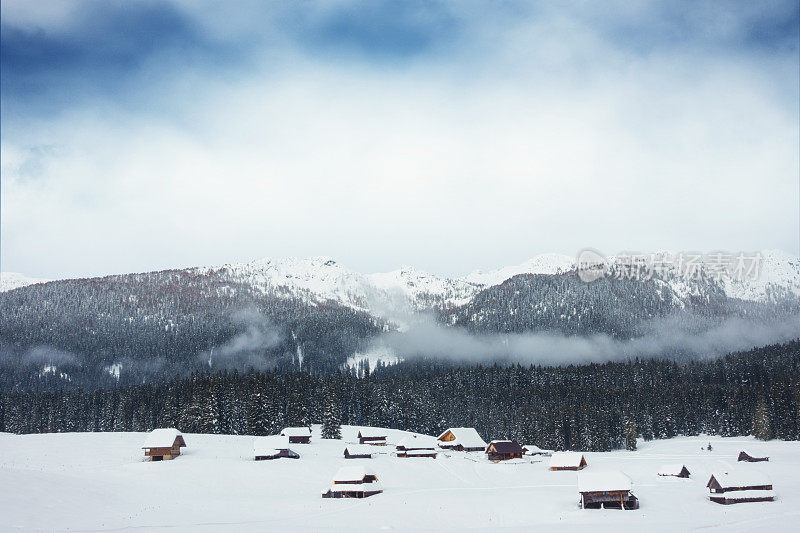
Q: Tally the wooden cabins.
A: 15